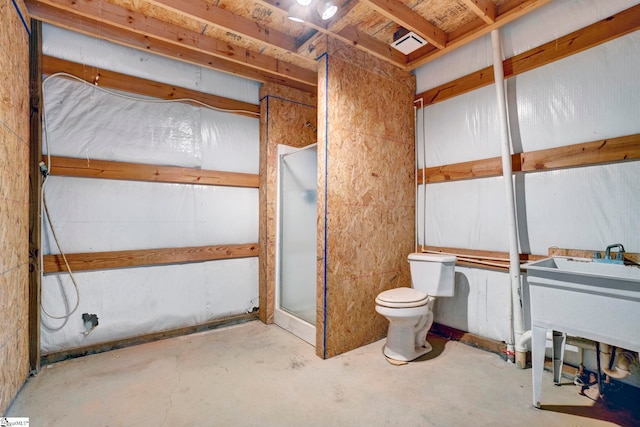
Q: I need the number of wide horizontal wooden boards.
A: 6